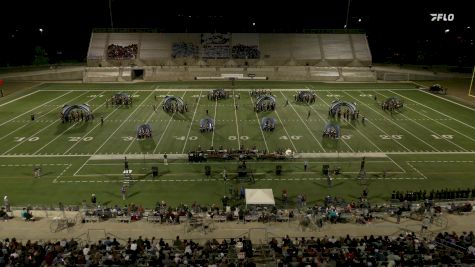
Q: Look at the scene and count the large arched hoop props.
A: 4